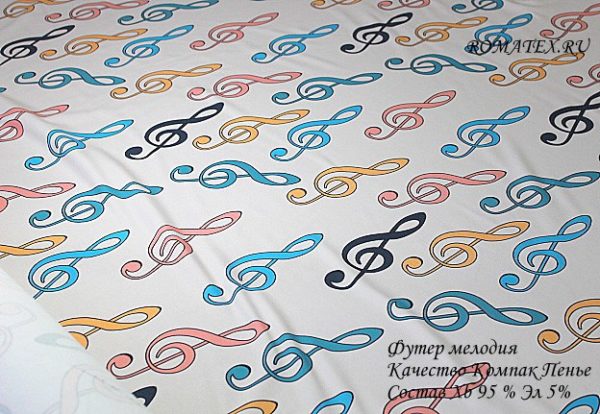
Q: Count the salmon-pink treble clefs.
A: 13